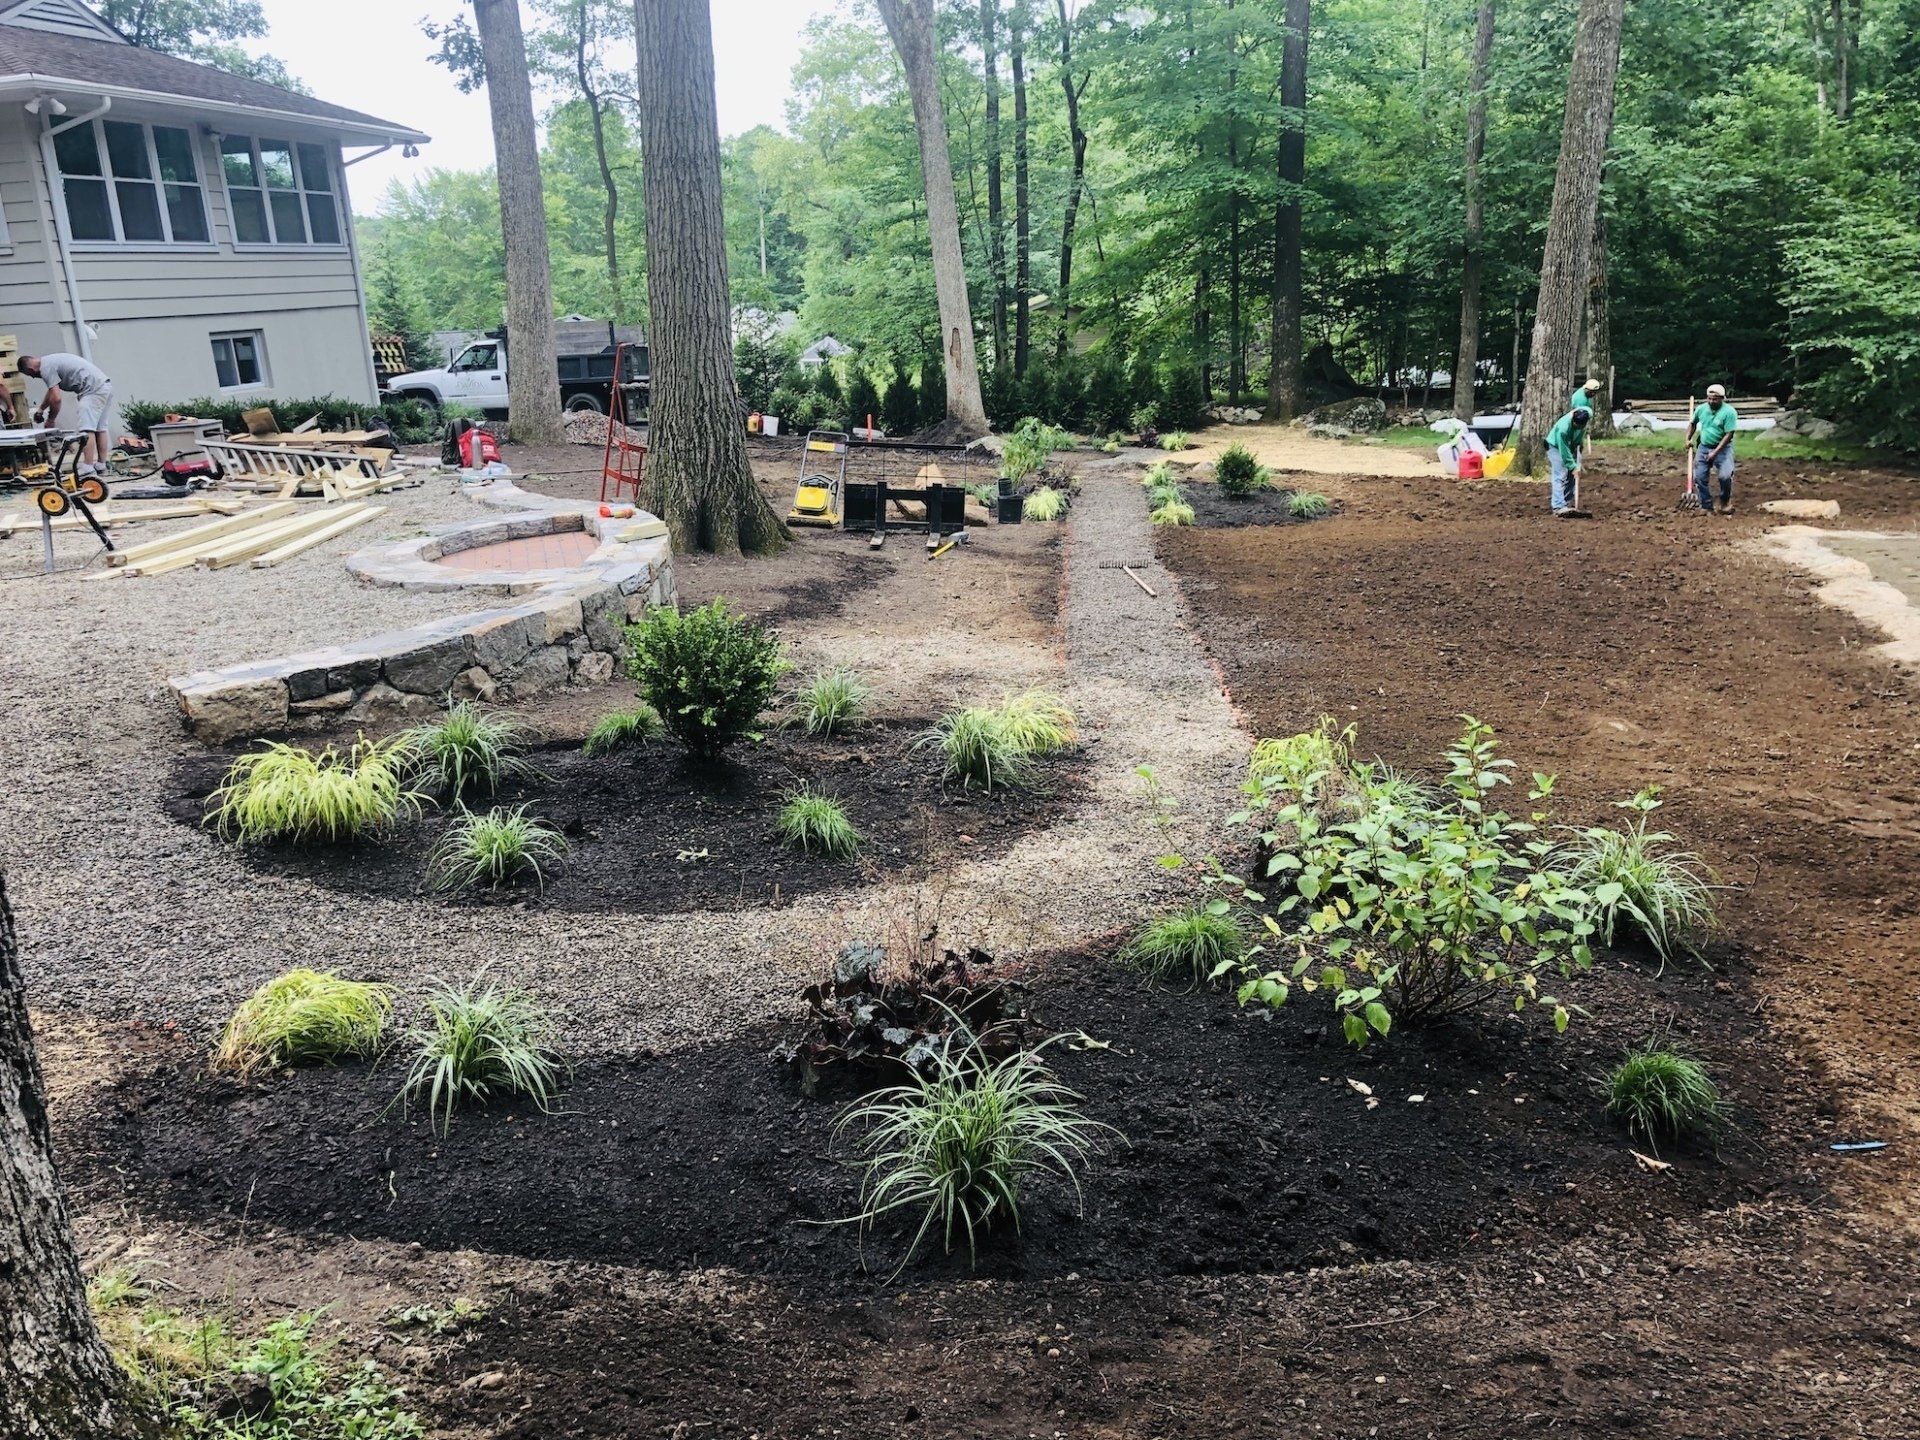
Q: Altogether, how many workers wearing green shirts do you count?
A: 3